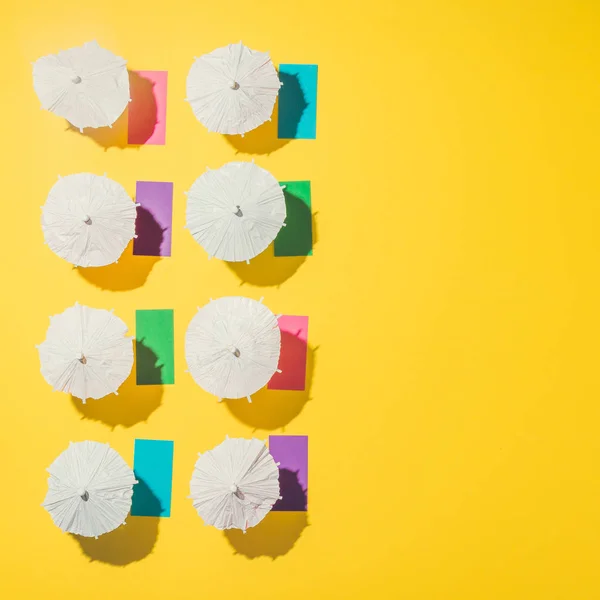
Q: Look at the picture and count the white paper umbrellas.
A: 8